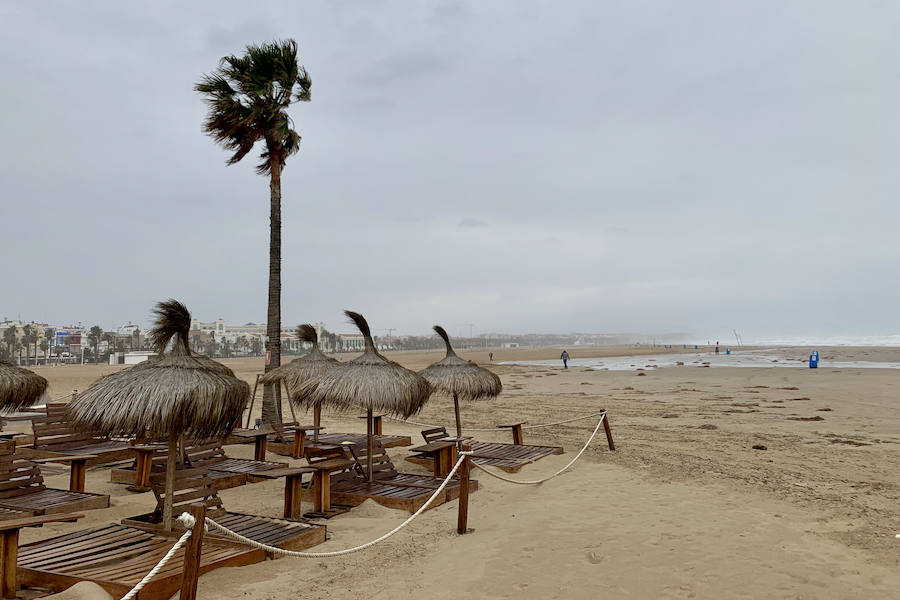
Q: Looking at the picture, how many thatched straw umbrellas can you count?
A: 5